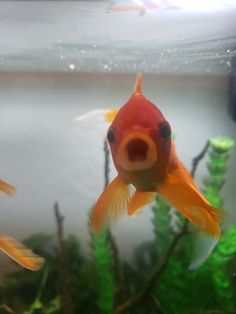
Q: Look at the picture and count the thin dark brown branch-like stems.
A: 3